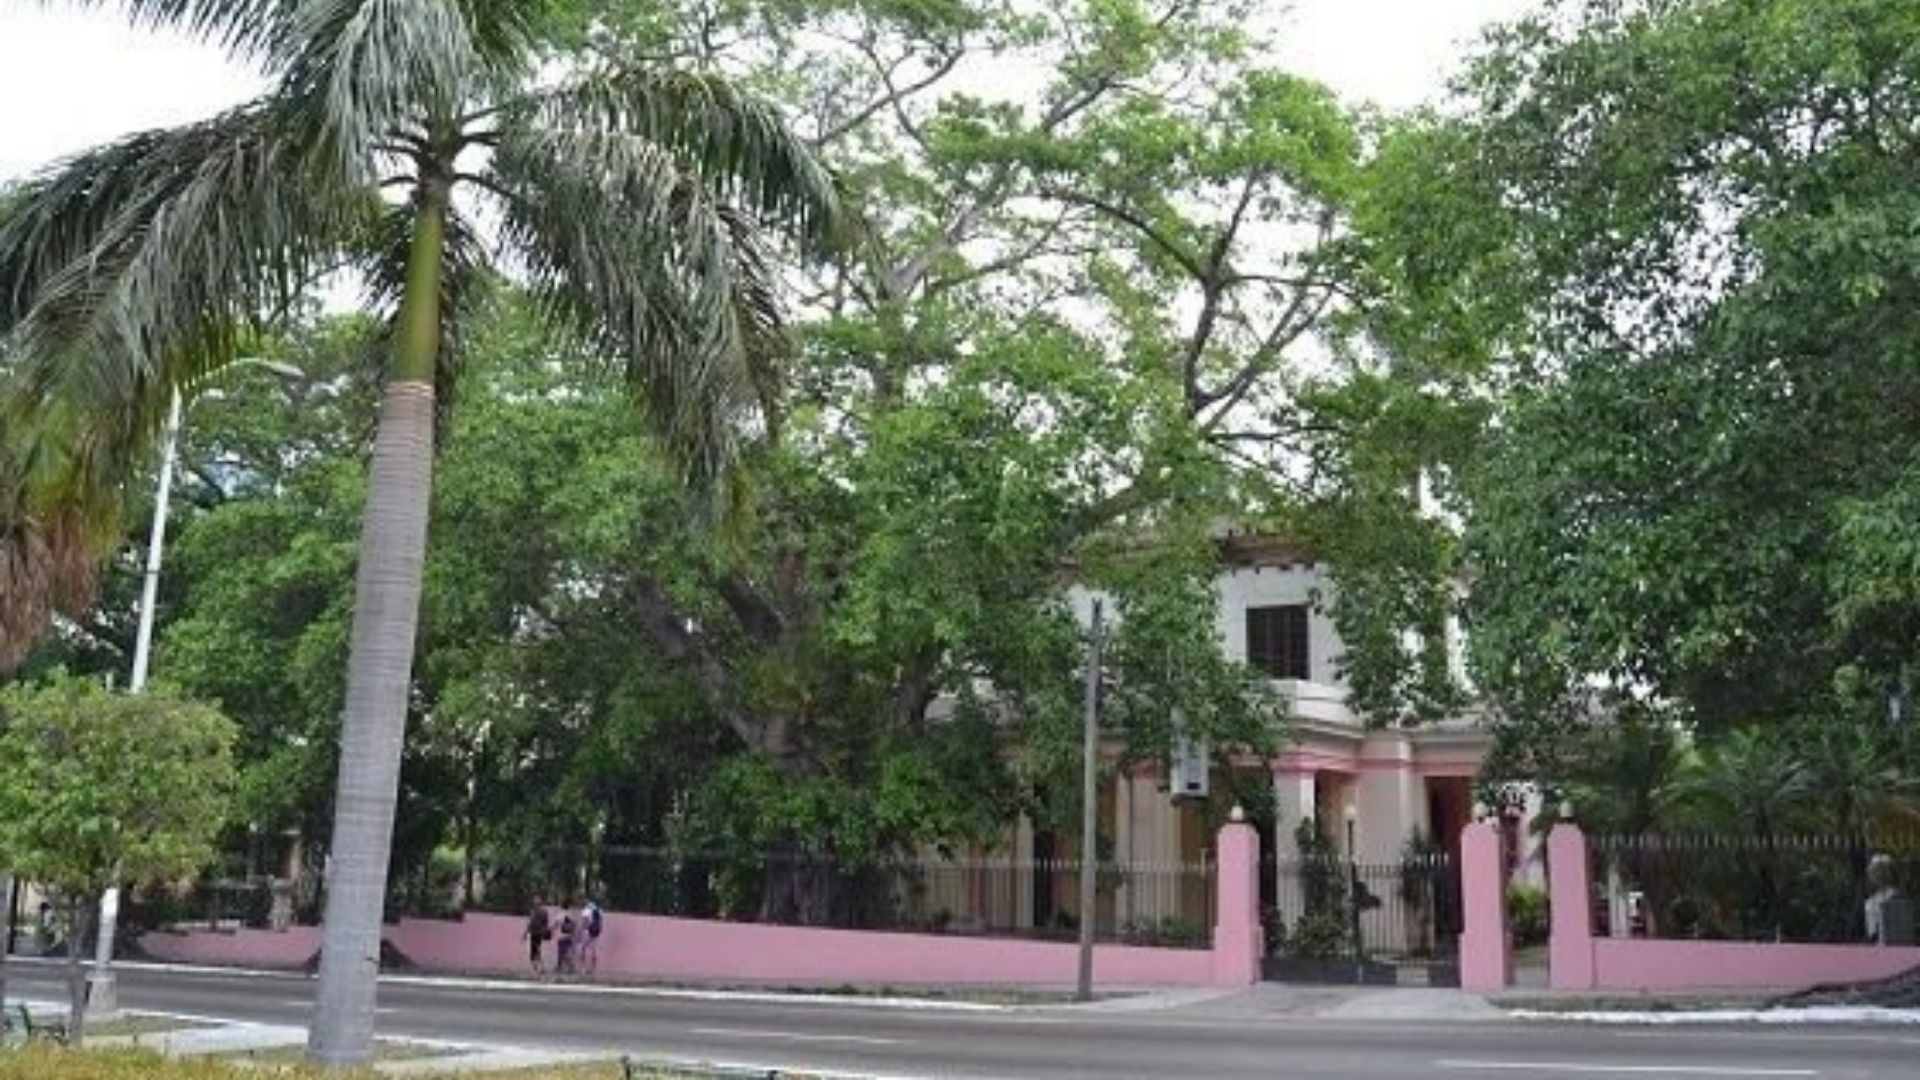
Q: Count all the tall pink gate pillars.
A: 3